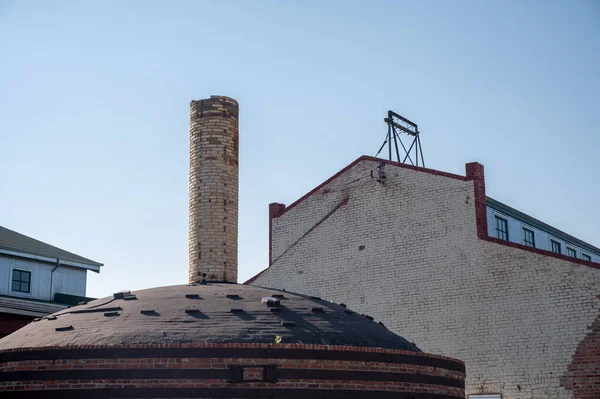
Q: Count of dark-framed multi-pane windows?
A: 6